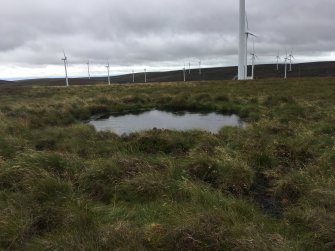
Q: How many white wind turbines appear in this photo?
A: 14